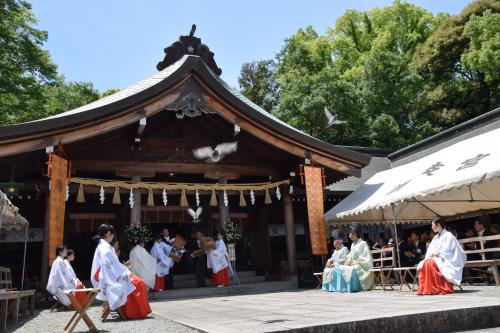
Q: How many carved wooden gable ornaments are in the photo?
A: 1